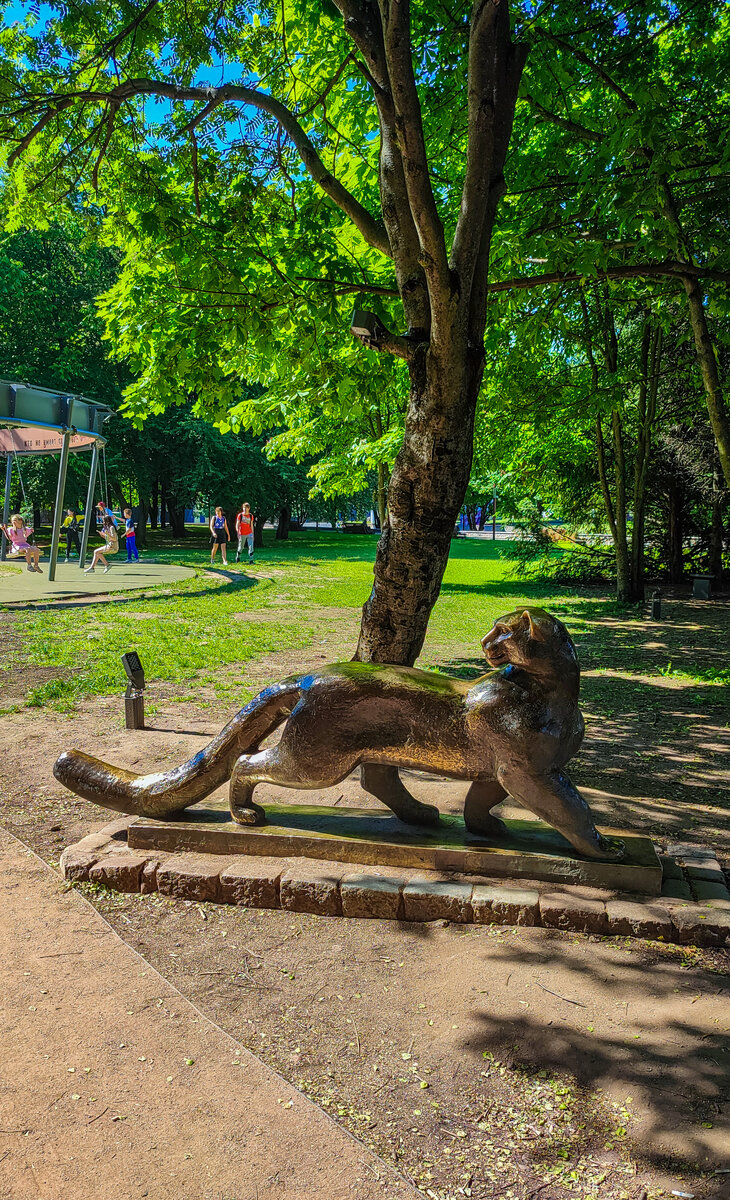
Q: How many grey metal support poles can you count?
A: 3